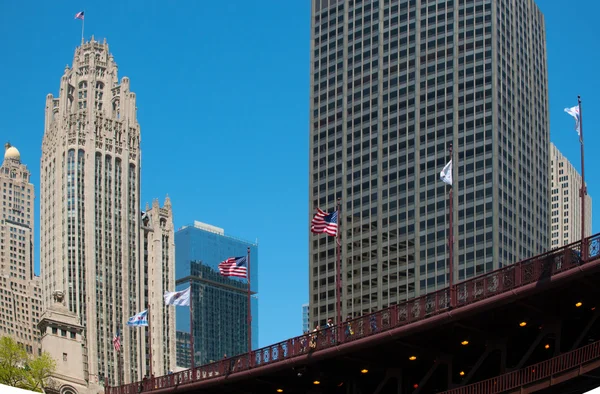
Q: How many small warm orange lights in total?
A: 9